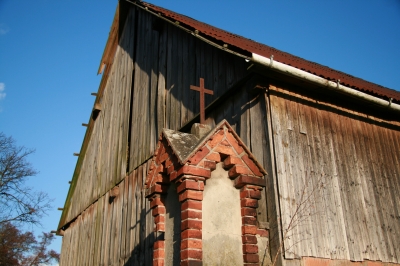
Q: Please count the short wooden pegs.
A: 6